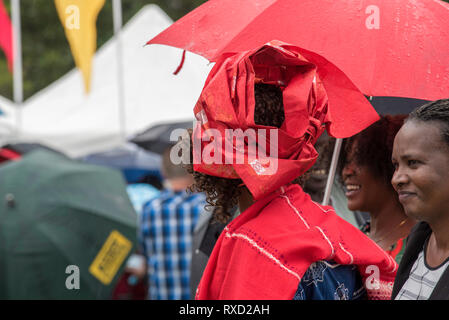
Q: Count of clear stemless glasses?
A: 0